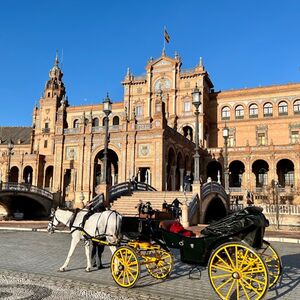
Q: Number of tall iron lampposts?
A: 4